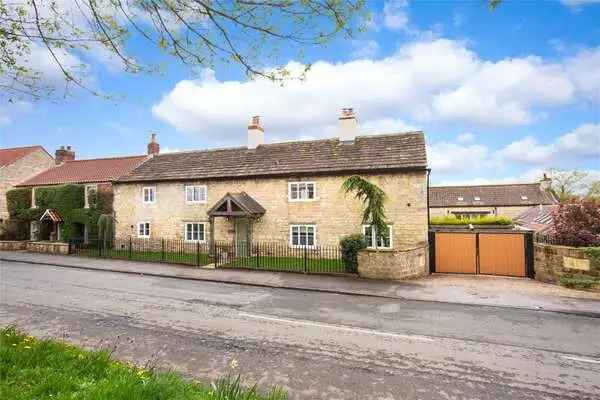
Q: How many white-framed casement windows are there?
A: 7